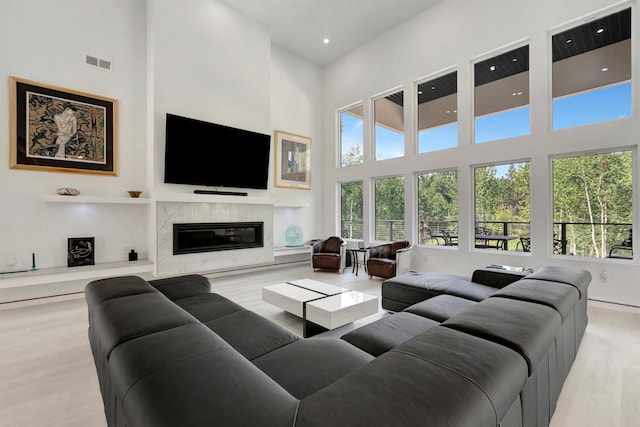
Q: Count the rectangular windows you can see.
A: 10